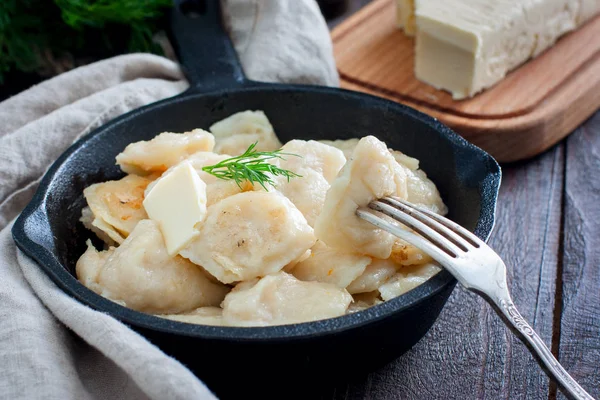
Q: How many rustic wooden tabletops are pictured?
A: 1